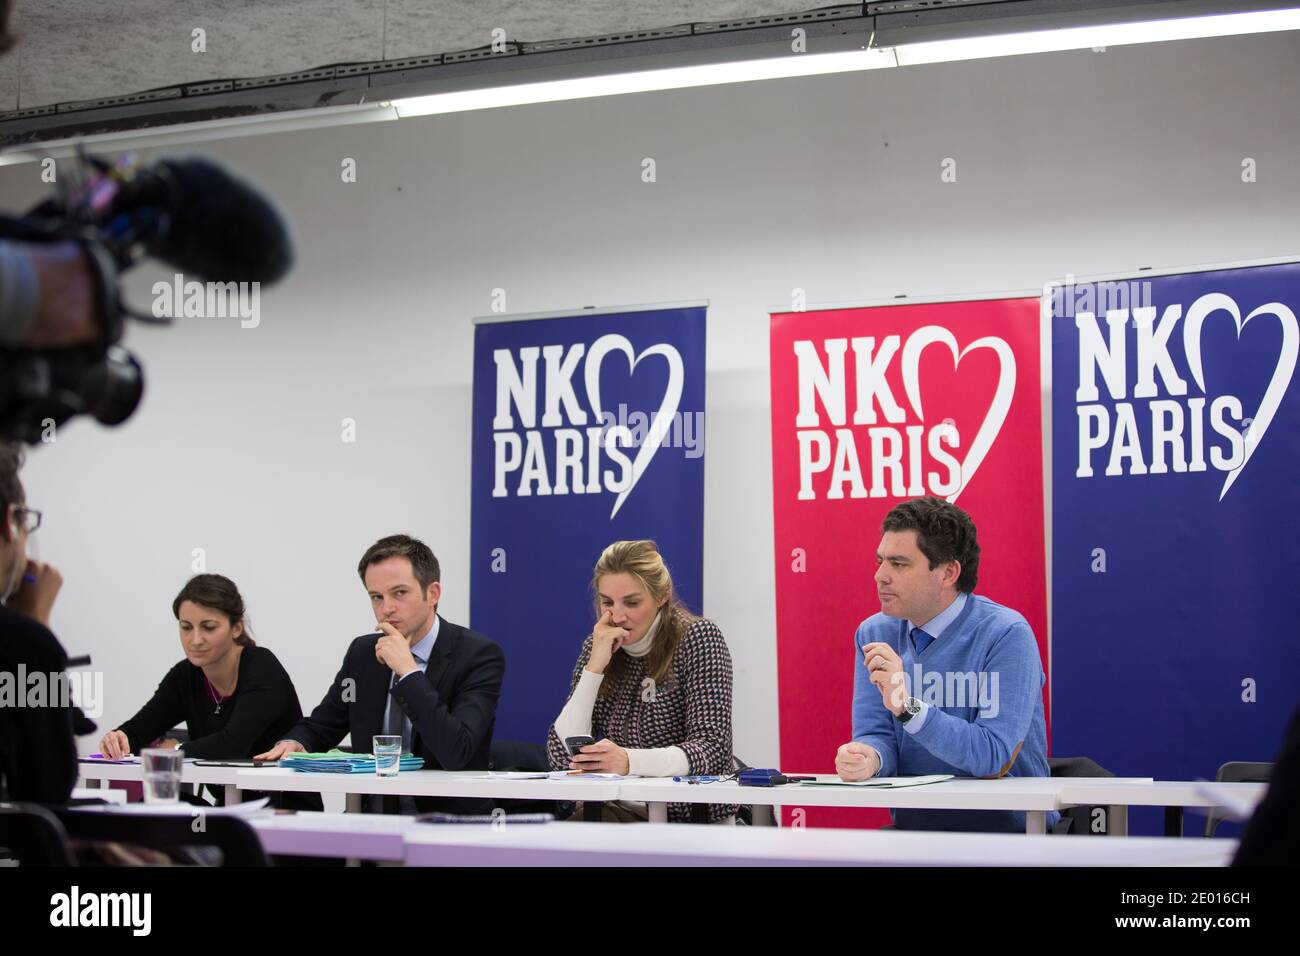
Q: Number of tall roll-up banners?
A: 3